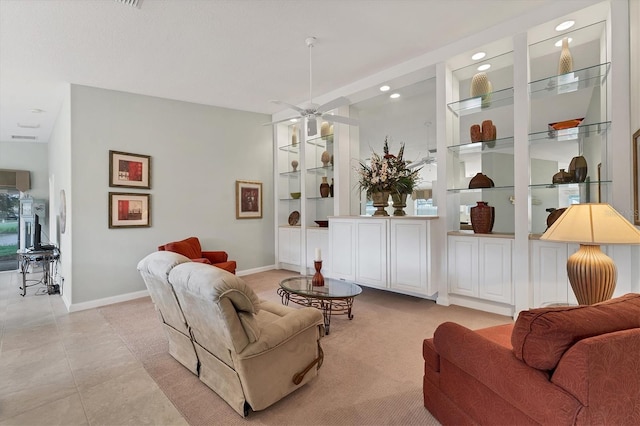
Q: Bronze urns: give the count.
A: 2